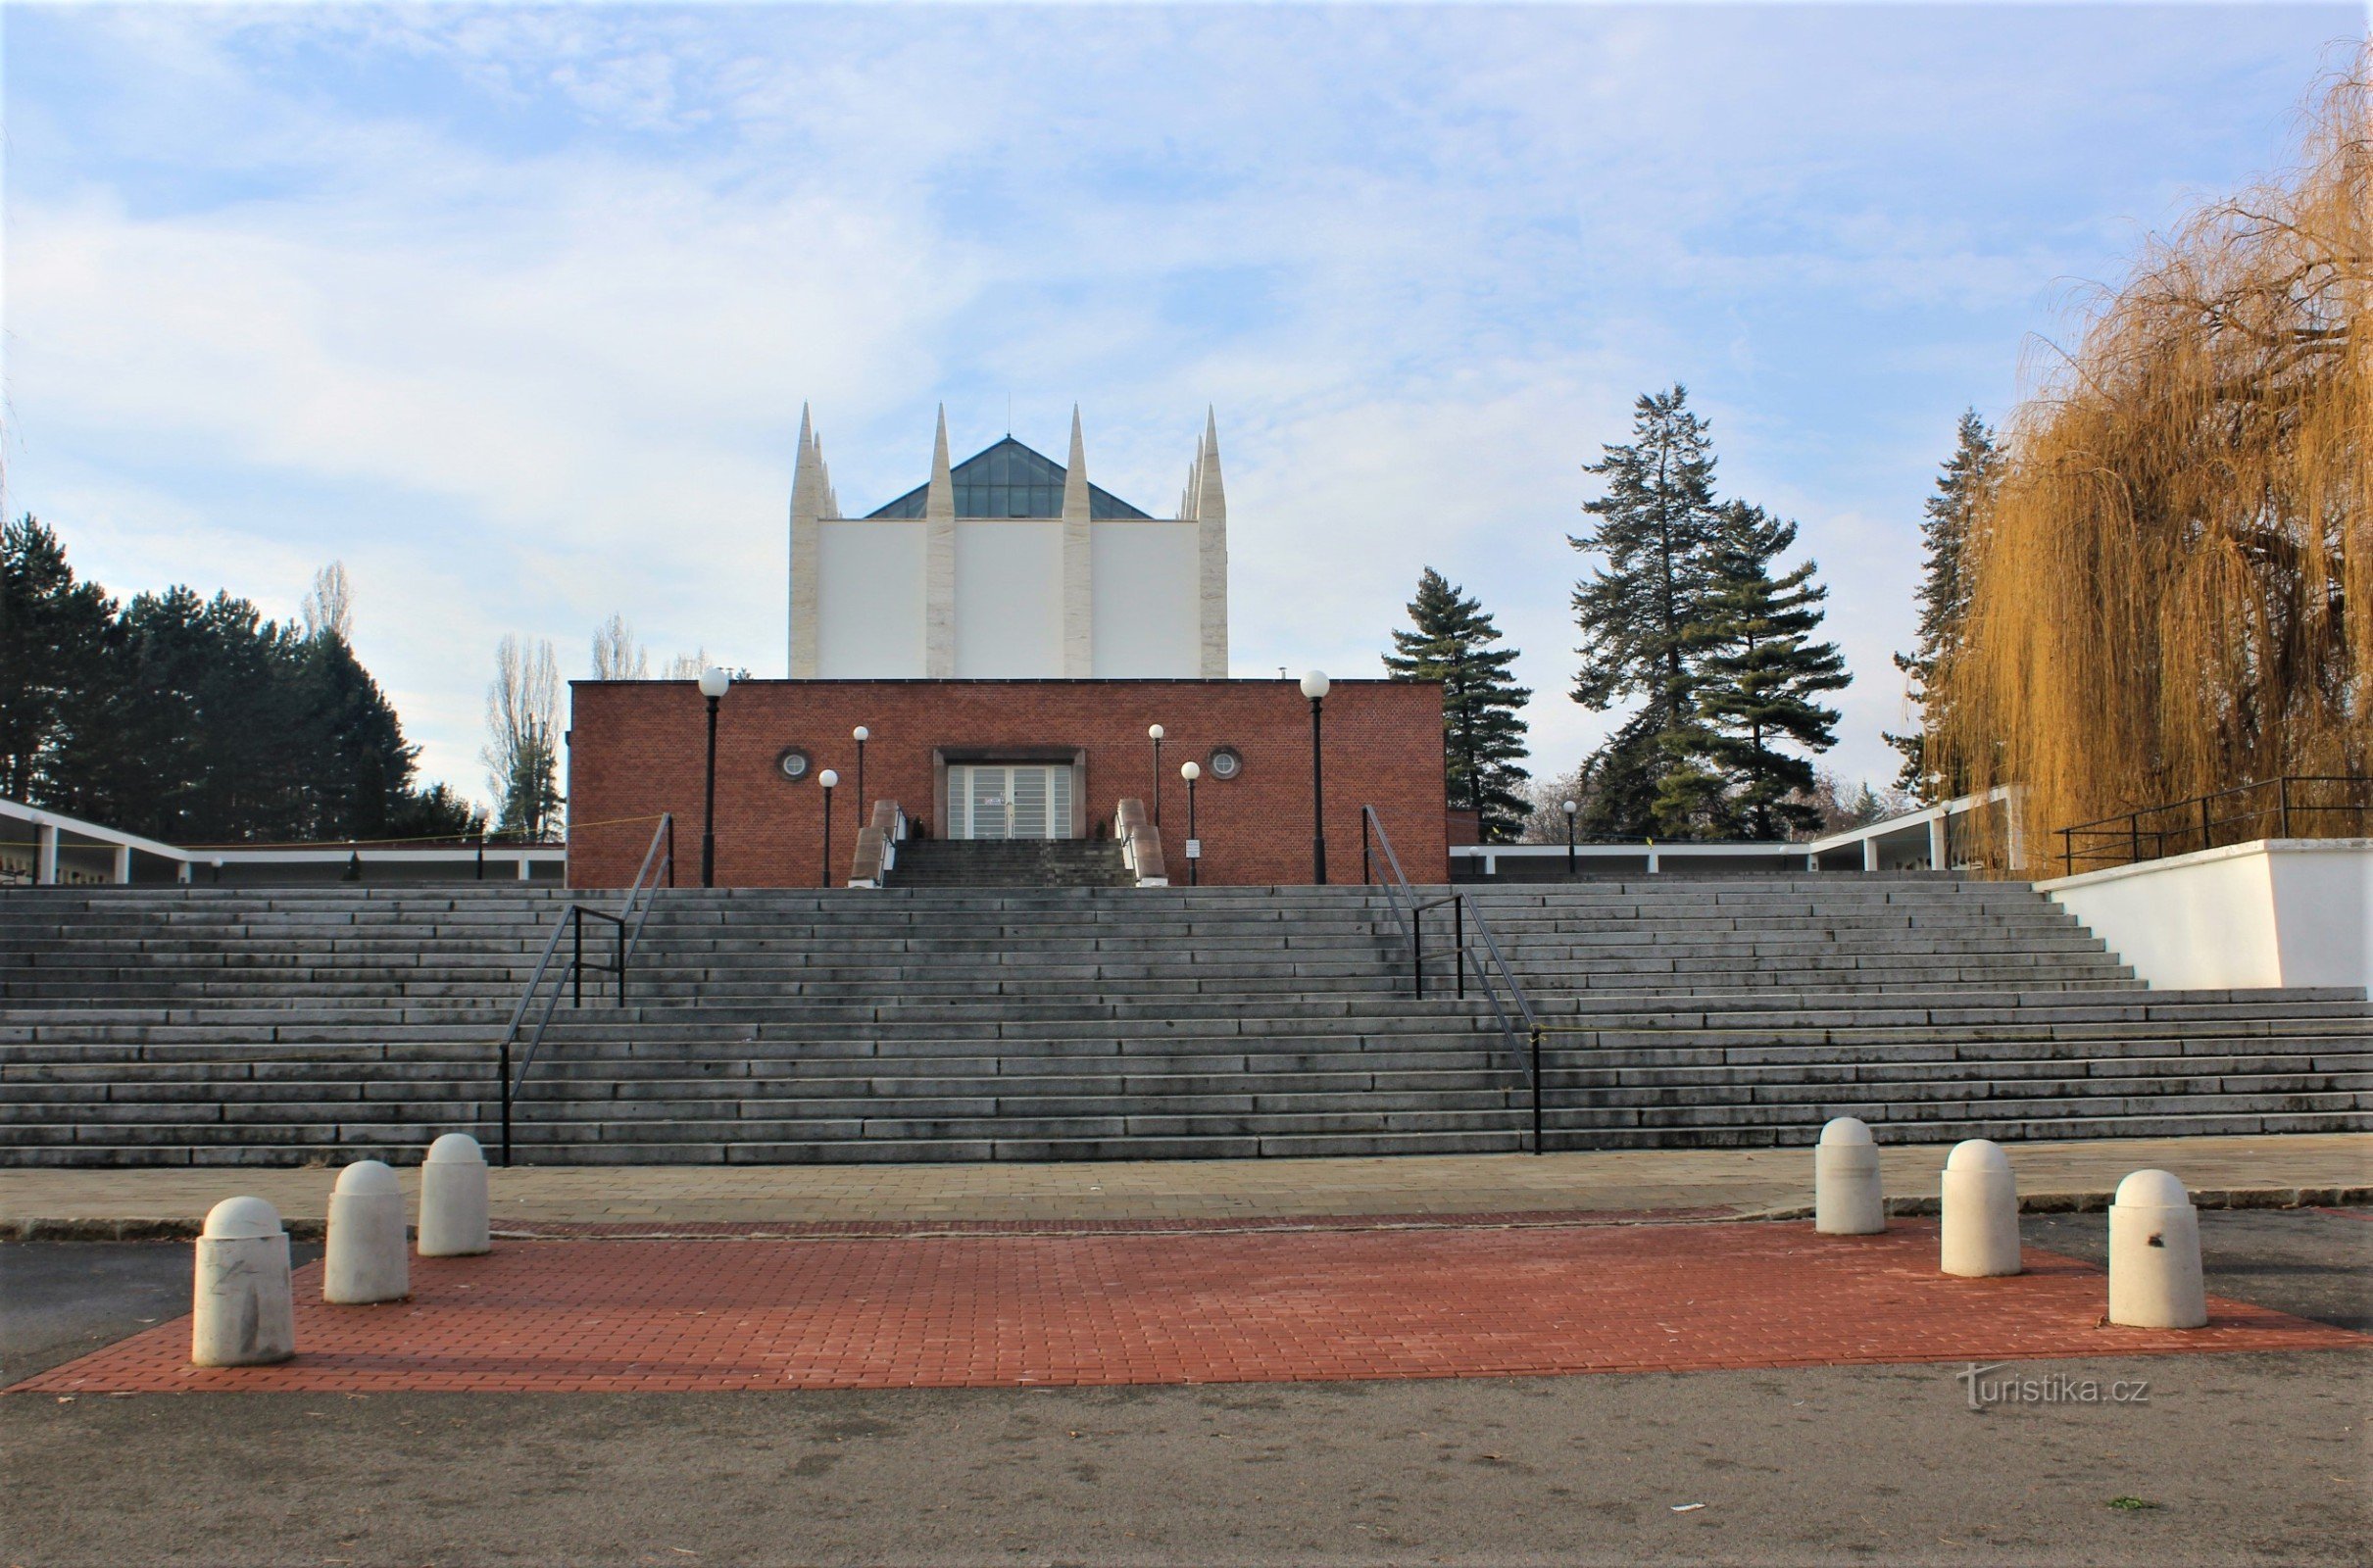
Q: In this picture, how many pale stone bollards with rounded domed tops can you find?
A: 6